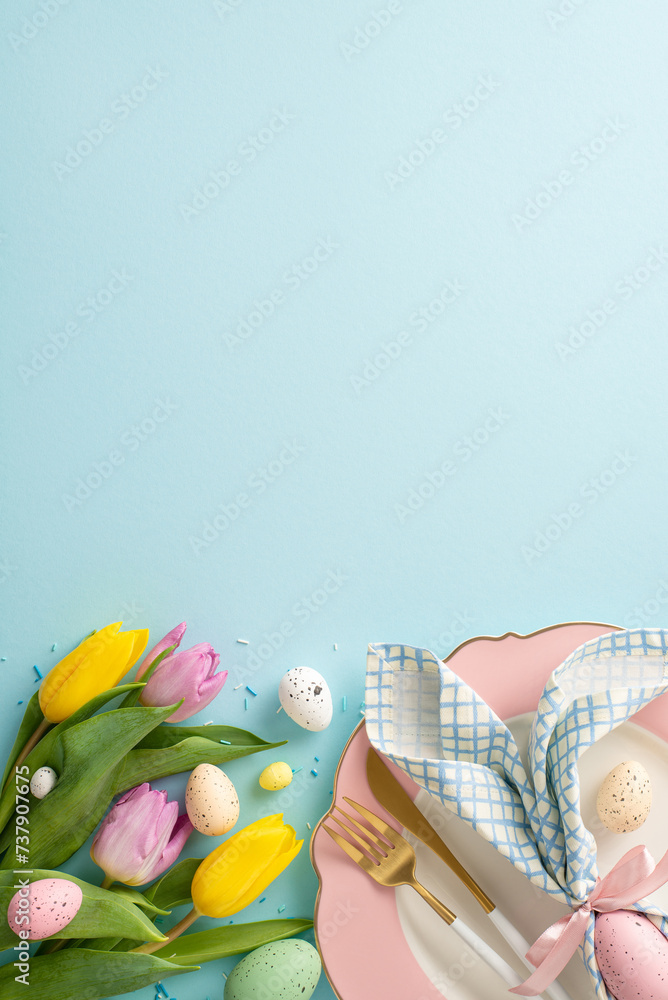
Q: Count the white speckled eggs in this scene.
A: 2